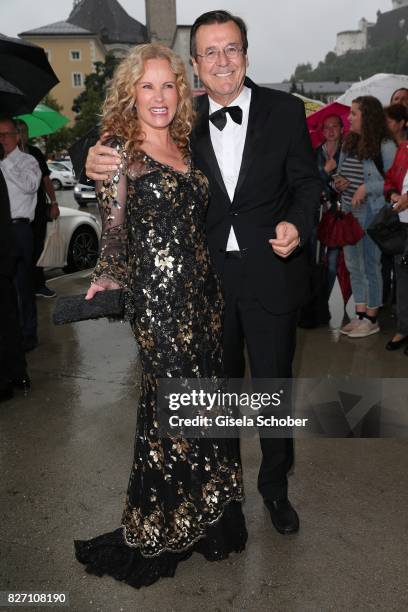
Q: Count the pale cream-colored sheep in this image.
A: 0